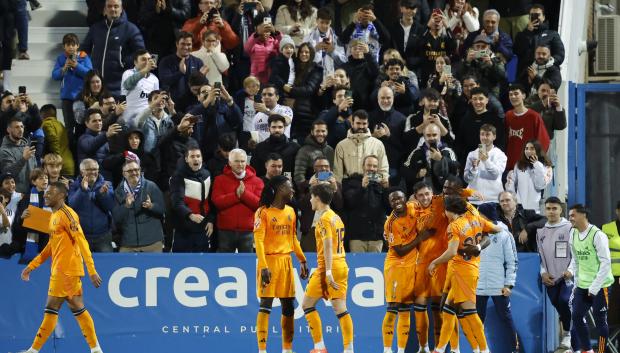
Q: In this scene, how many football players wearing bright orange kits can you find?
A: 7